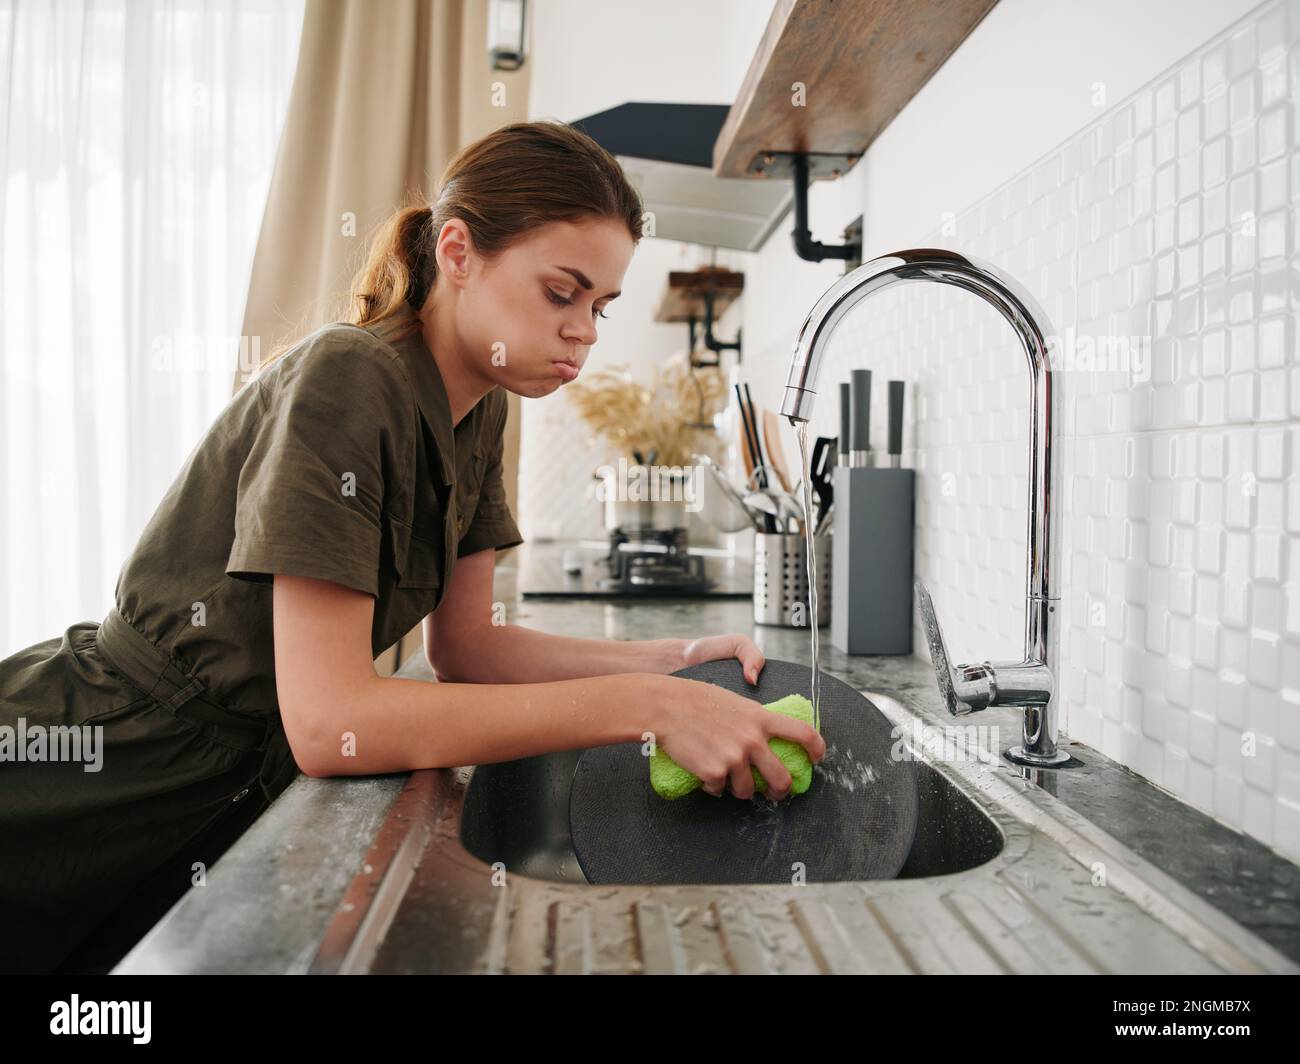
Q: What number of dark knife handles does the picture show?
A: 3